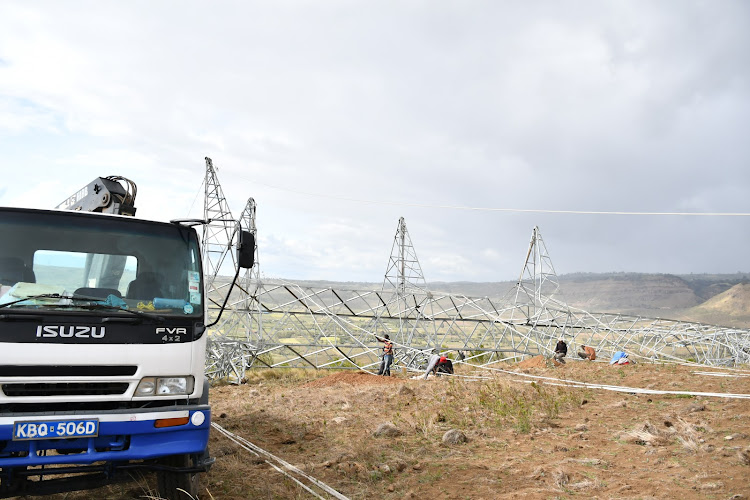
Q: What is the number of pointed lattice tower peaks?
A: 4